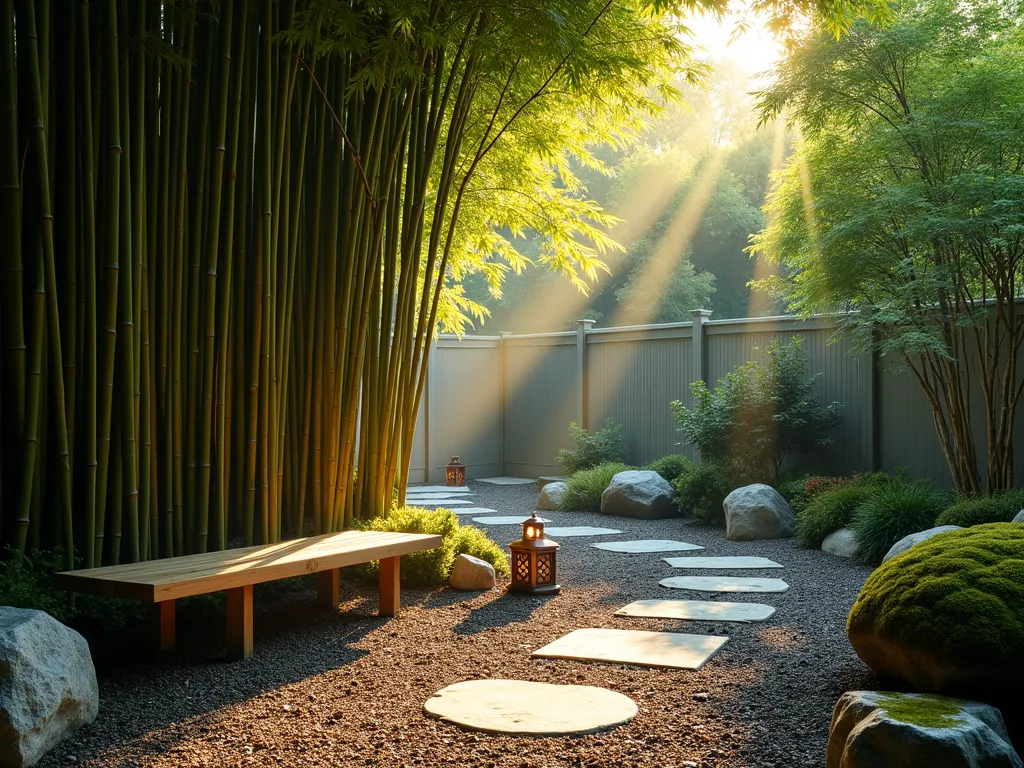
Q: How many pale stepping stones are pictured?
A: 13